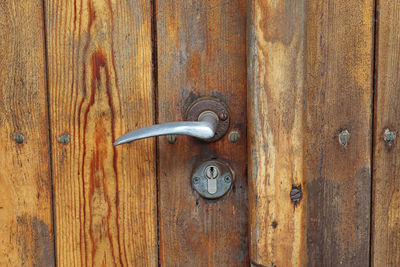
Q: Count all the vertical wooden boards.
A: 6